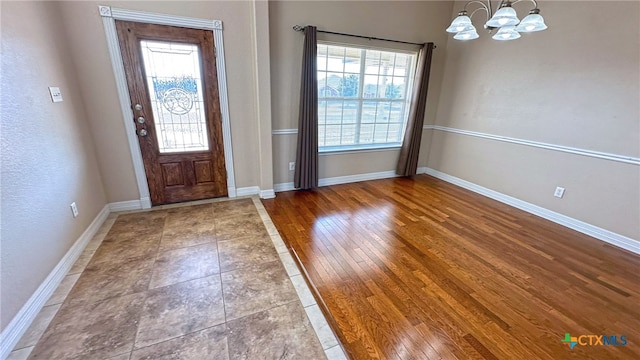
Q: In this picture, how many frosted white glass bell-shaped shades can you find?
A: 5